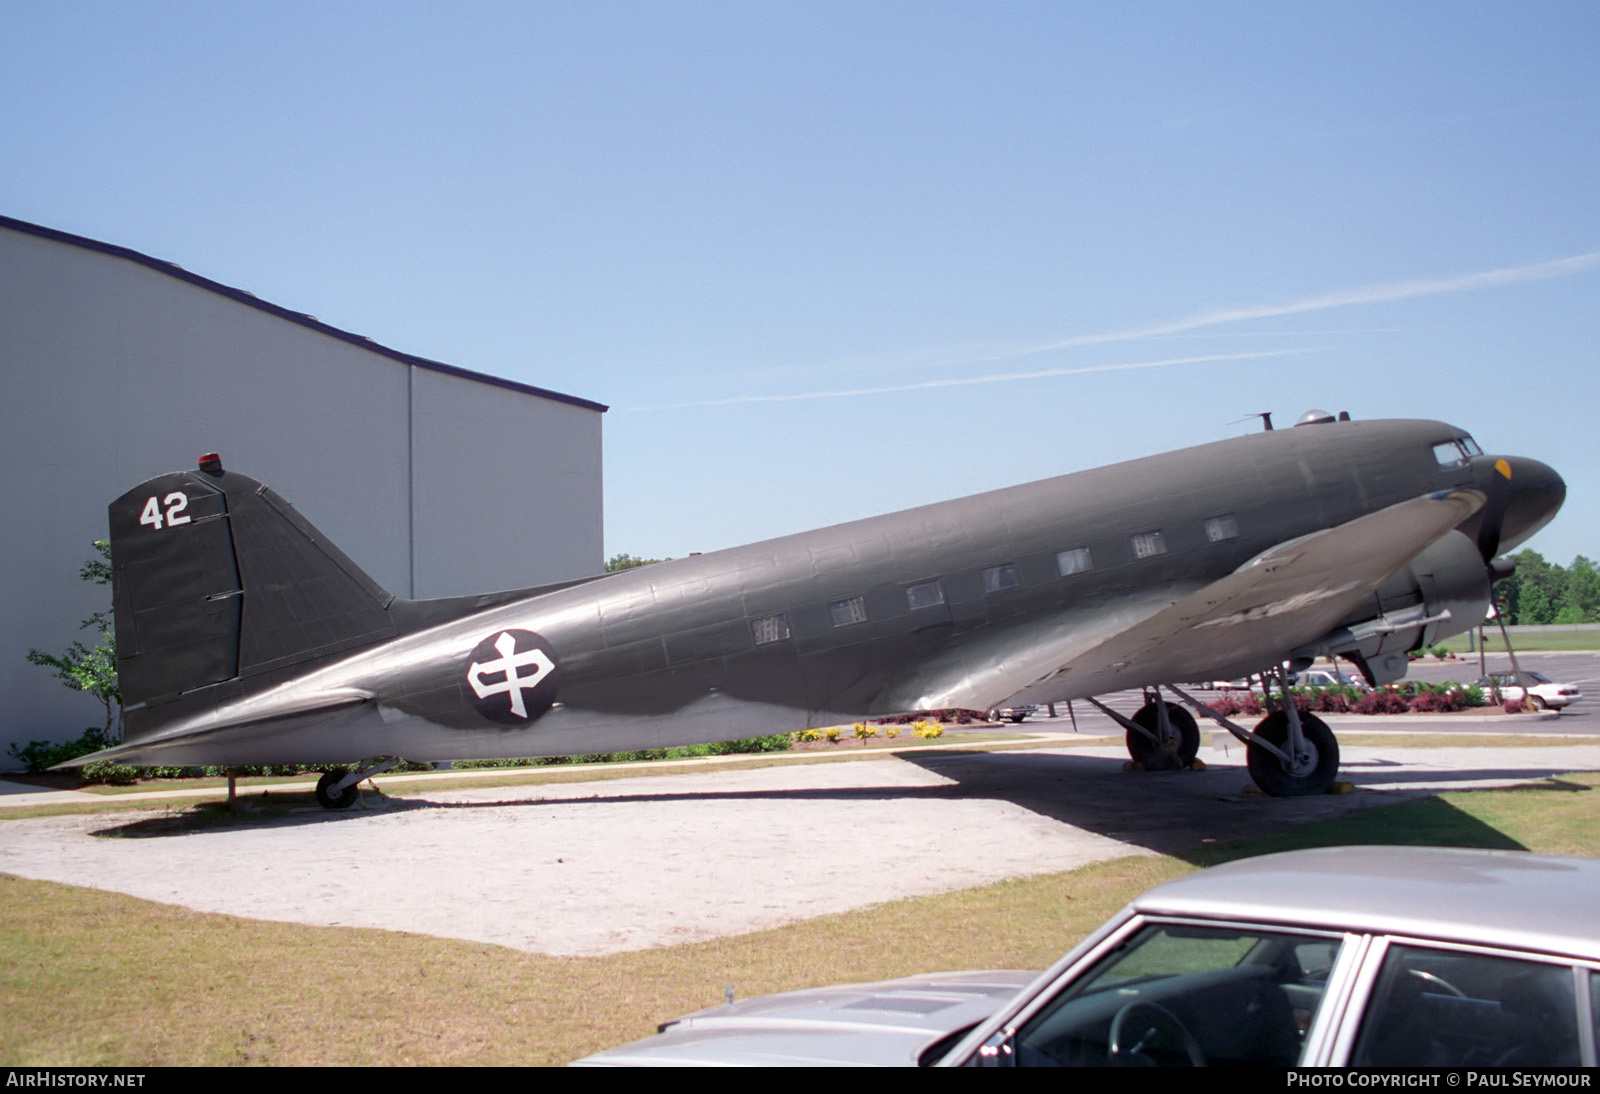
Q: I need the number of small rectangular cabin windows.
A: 7